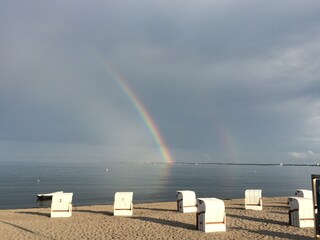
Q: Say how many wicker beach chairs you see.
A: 7